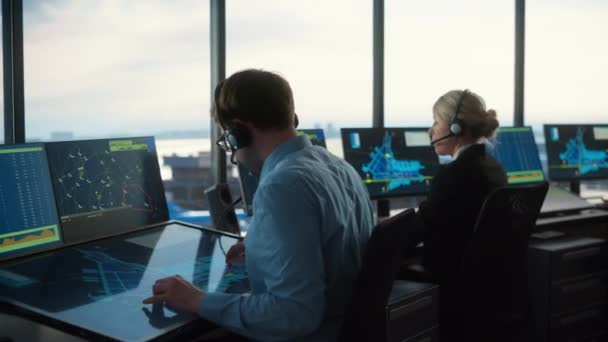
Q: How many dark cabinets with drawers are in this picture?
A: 2